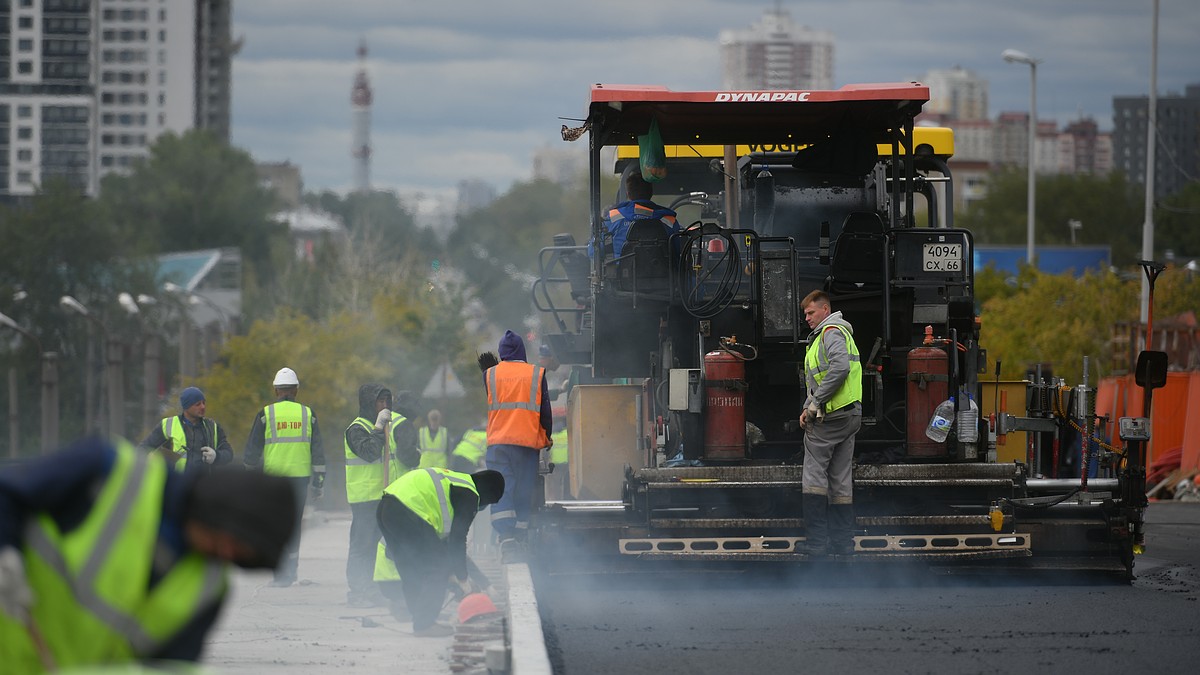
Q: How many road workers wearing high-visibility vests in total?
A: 12